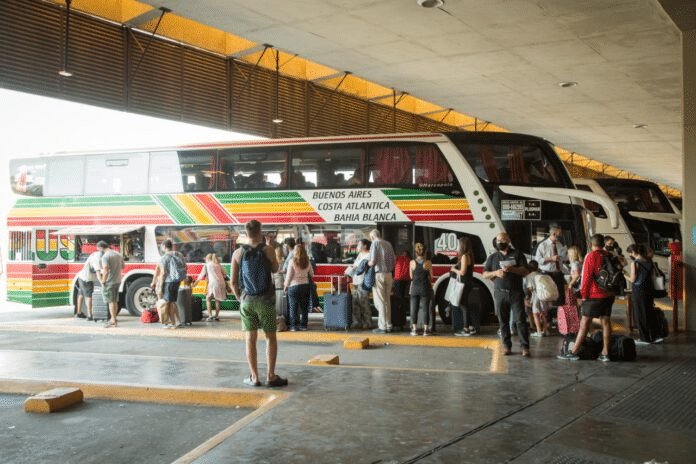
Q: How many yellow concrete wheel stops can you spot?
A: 3